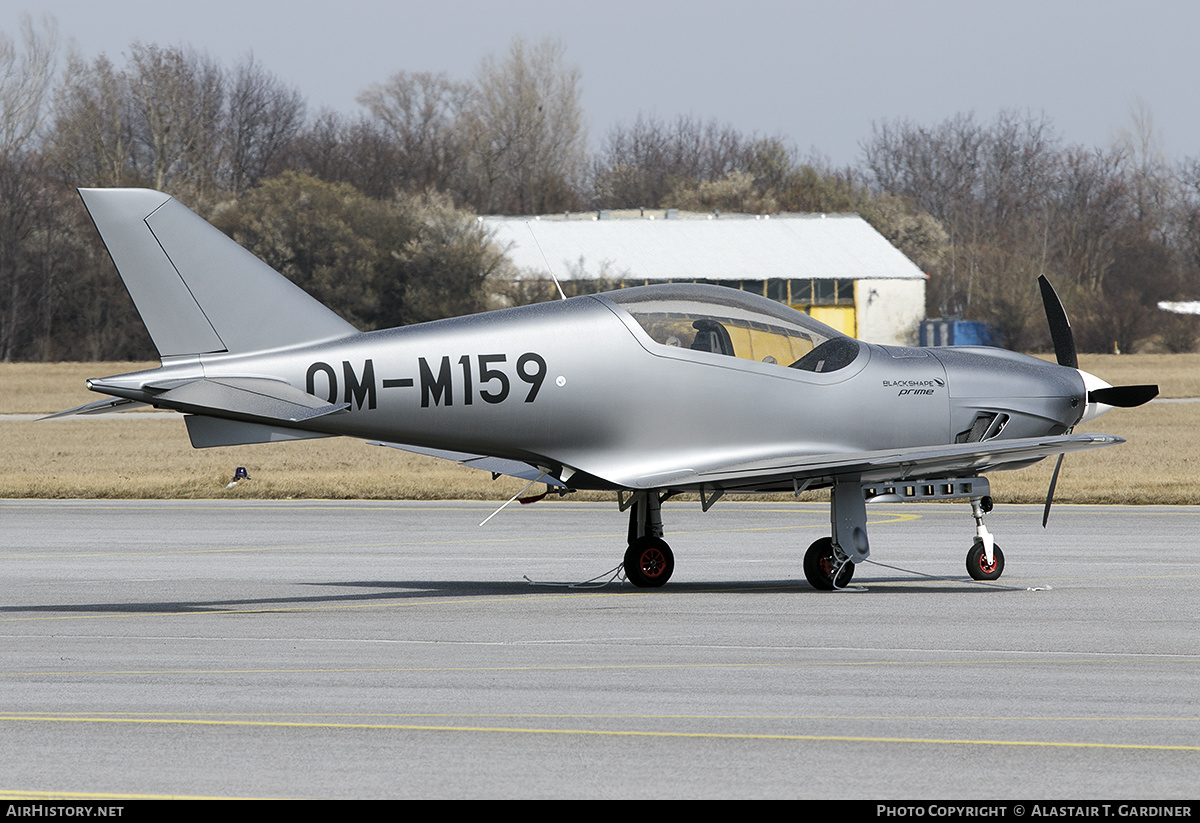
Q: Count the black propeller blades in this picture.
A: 3